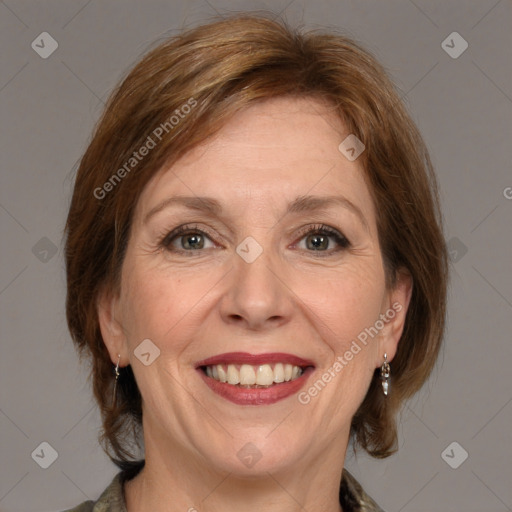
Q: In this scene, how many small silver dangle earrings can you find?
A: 2